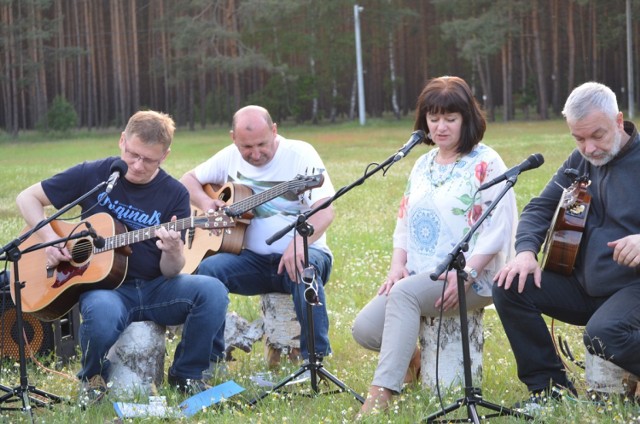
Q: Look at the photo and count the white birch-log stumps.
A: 4